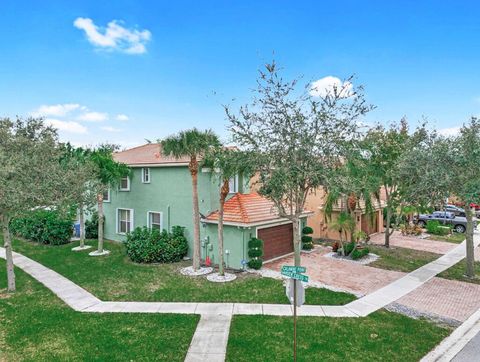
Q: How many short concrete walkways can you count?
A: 1